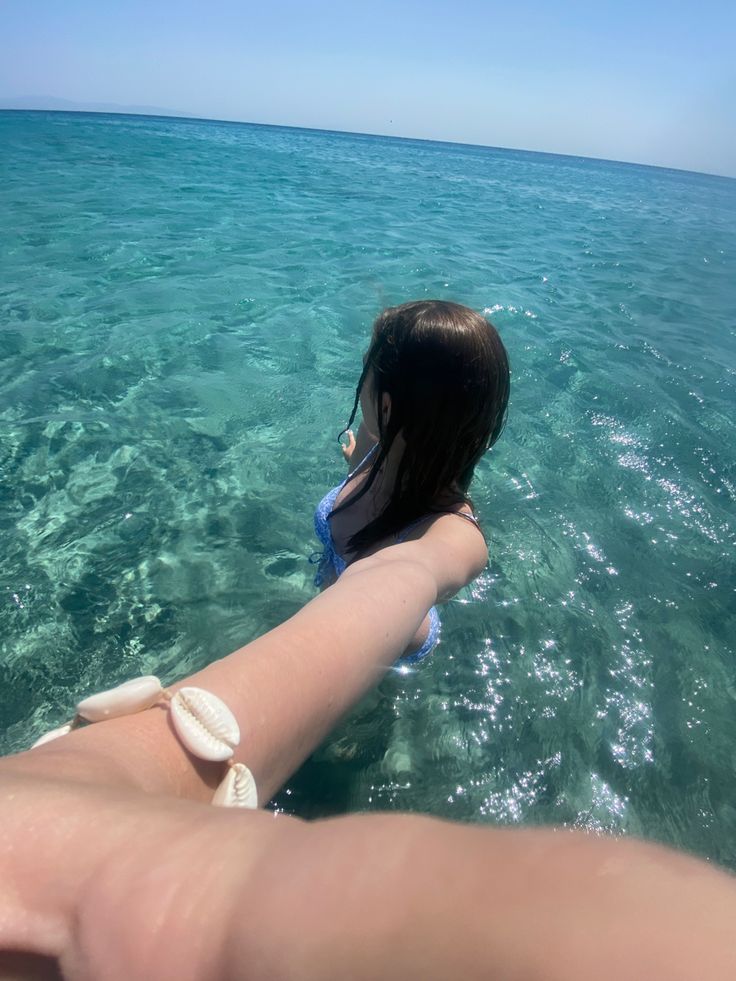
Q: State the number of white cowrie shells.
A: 4